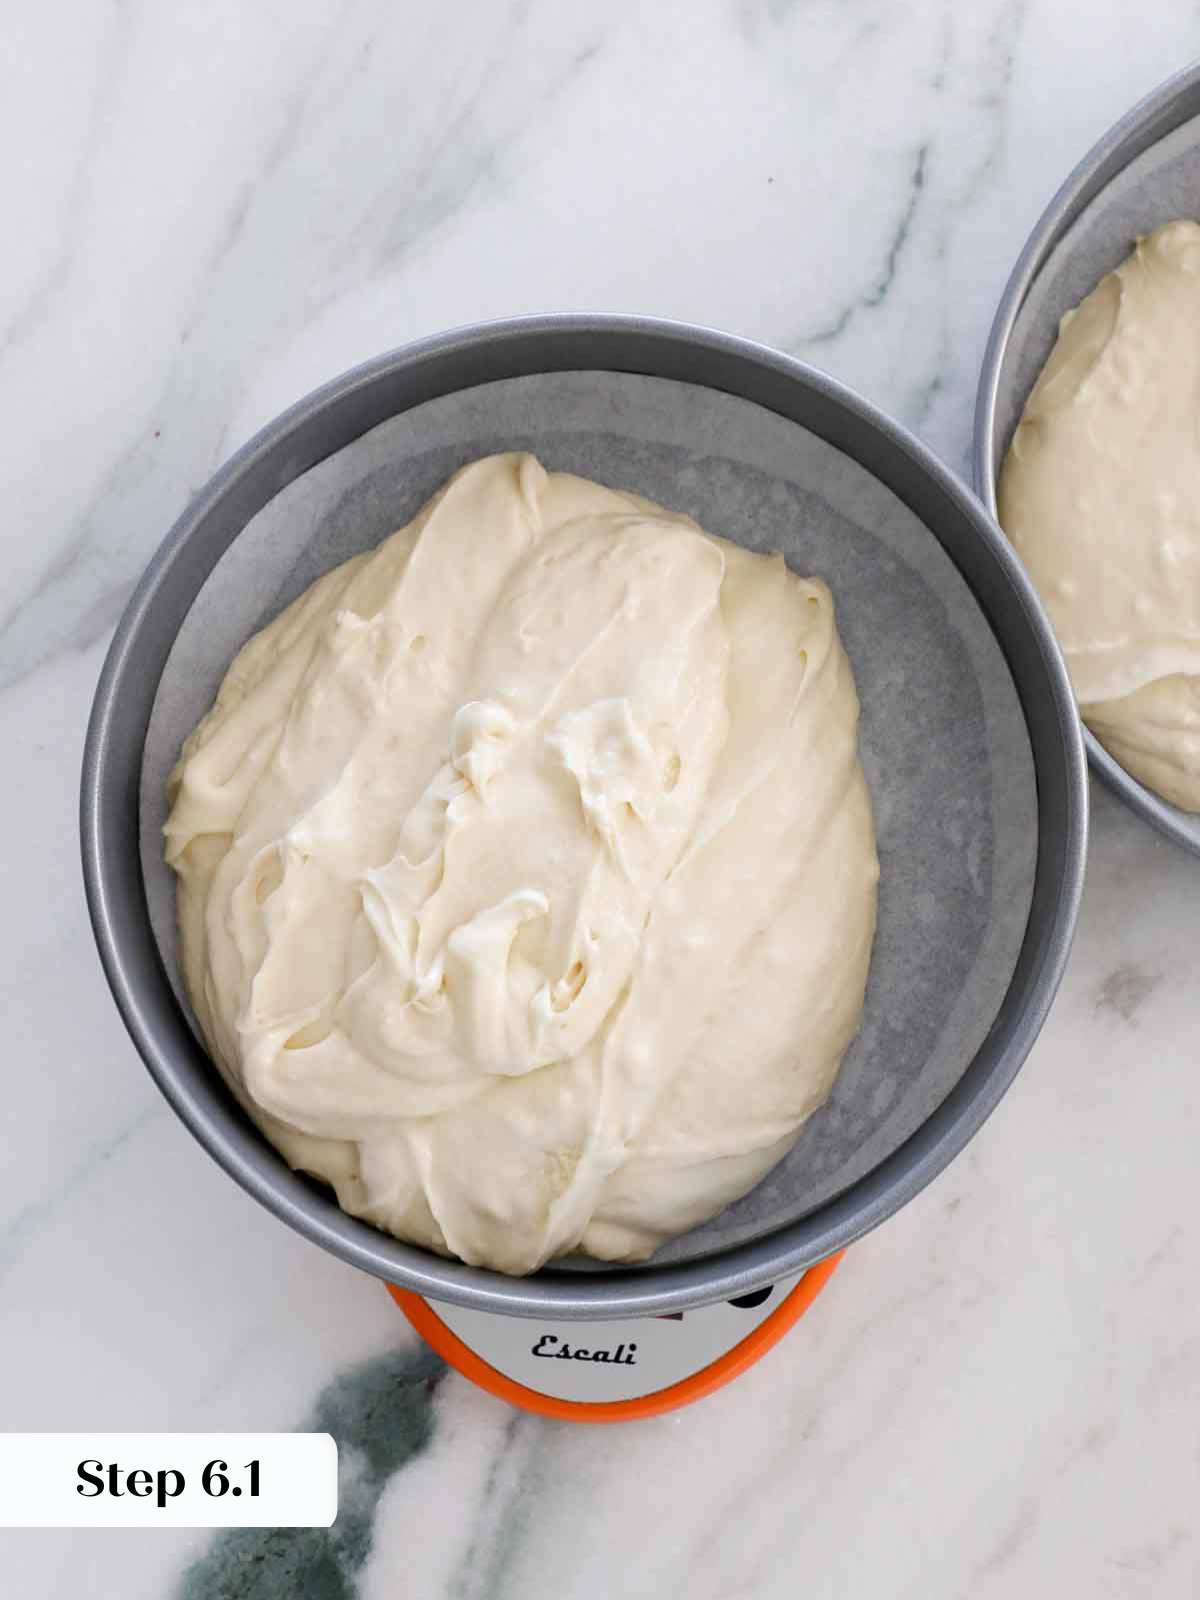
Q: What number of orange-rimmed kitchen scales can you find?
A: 1